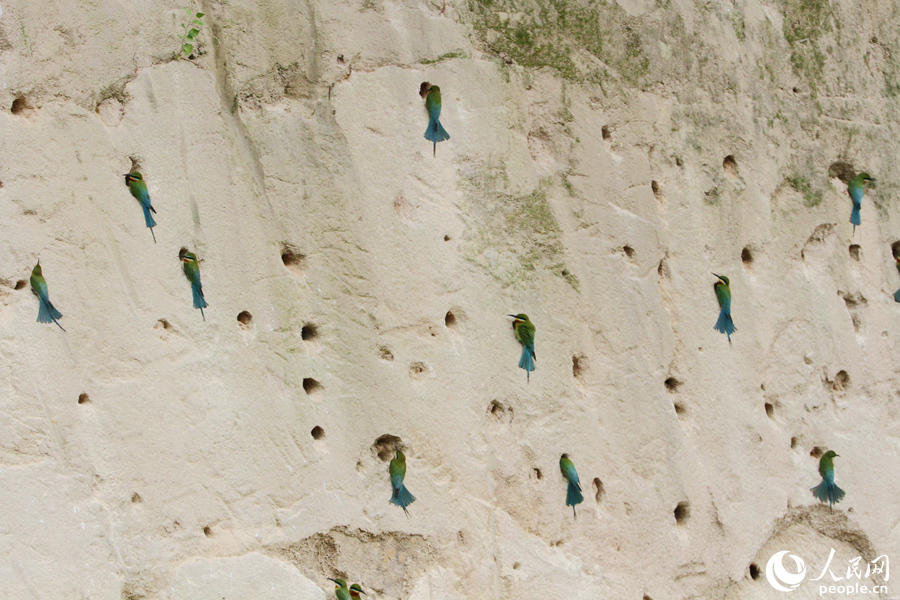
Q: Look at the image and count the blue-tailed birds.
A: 13